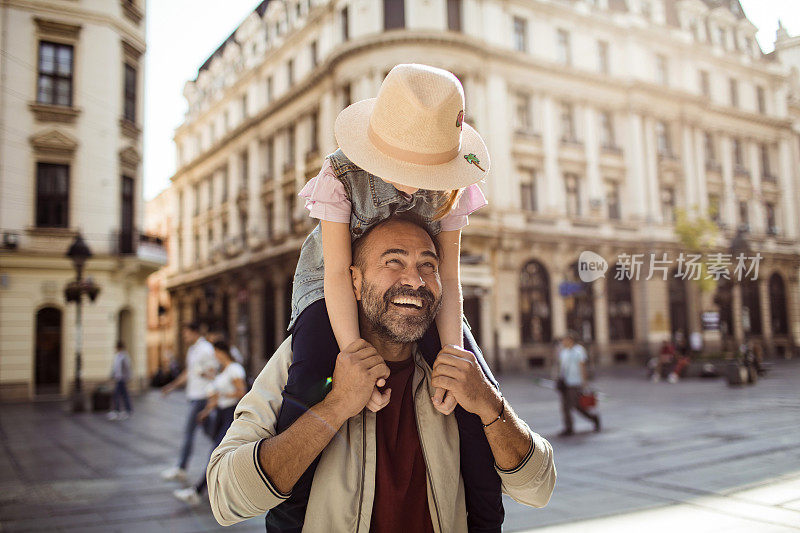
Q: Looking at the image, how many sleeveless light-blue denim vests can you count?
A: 1